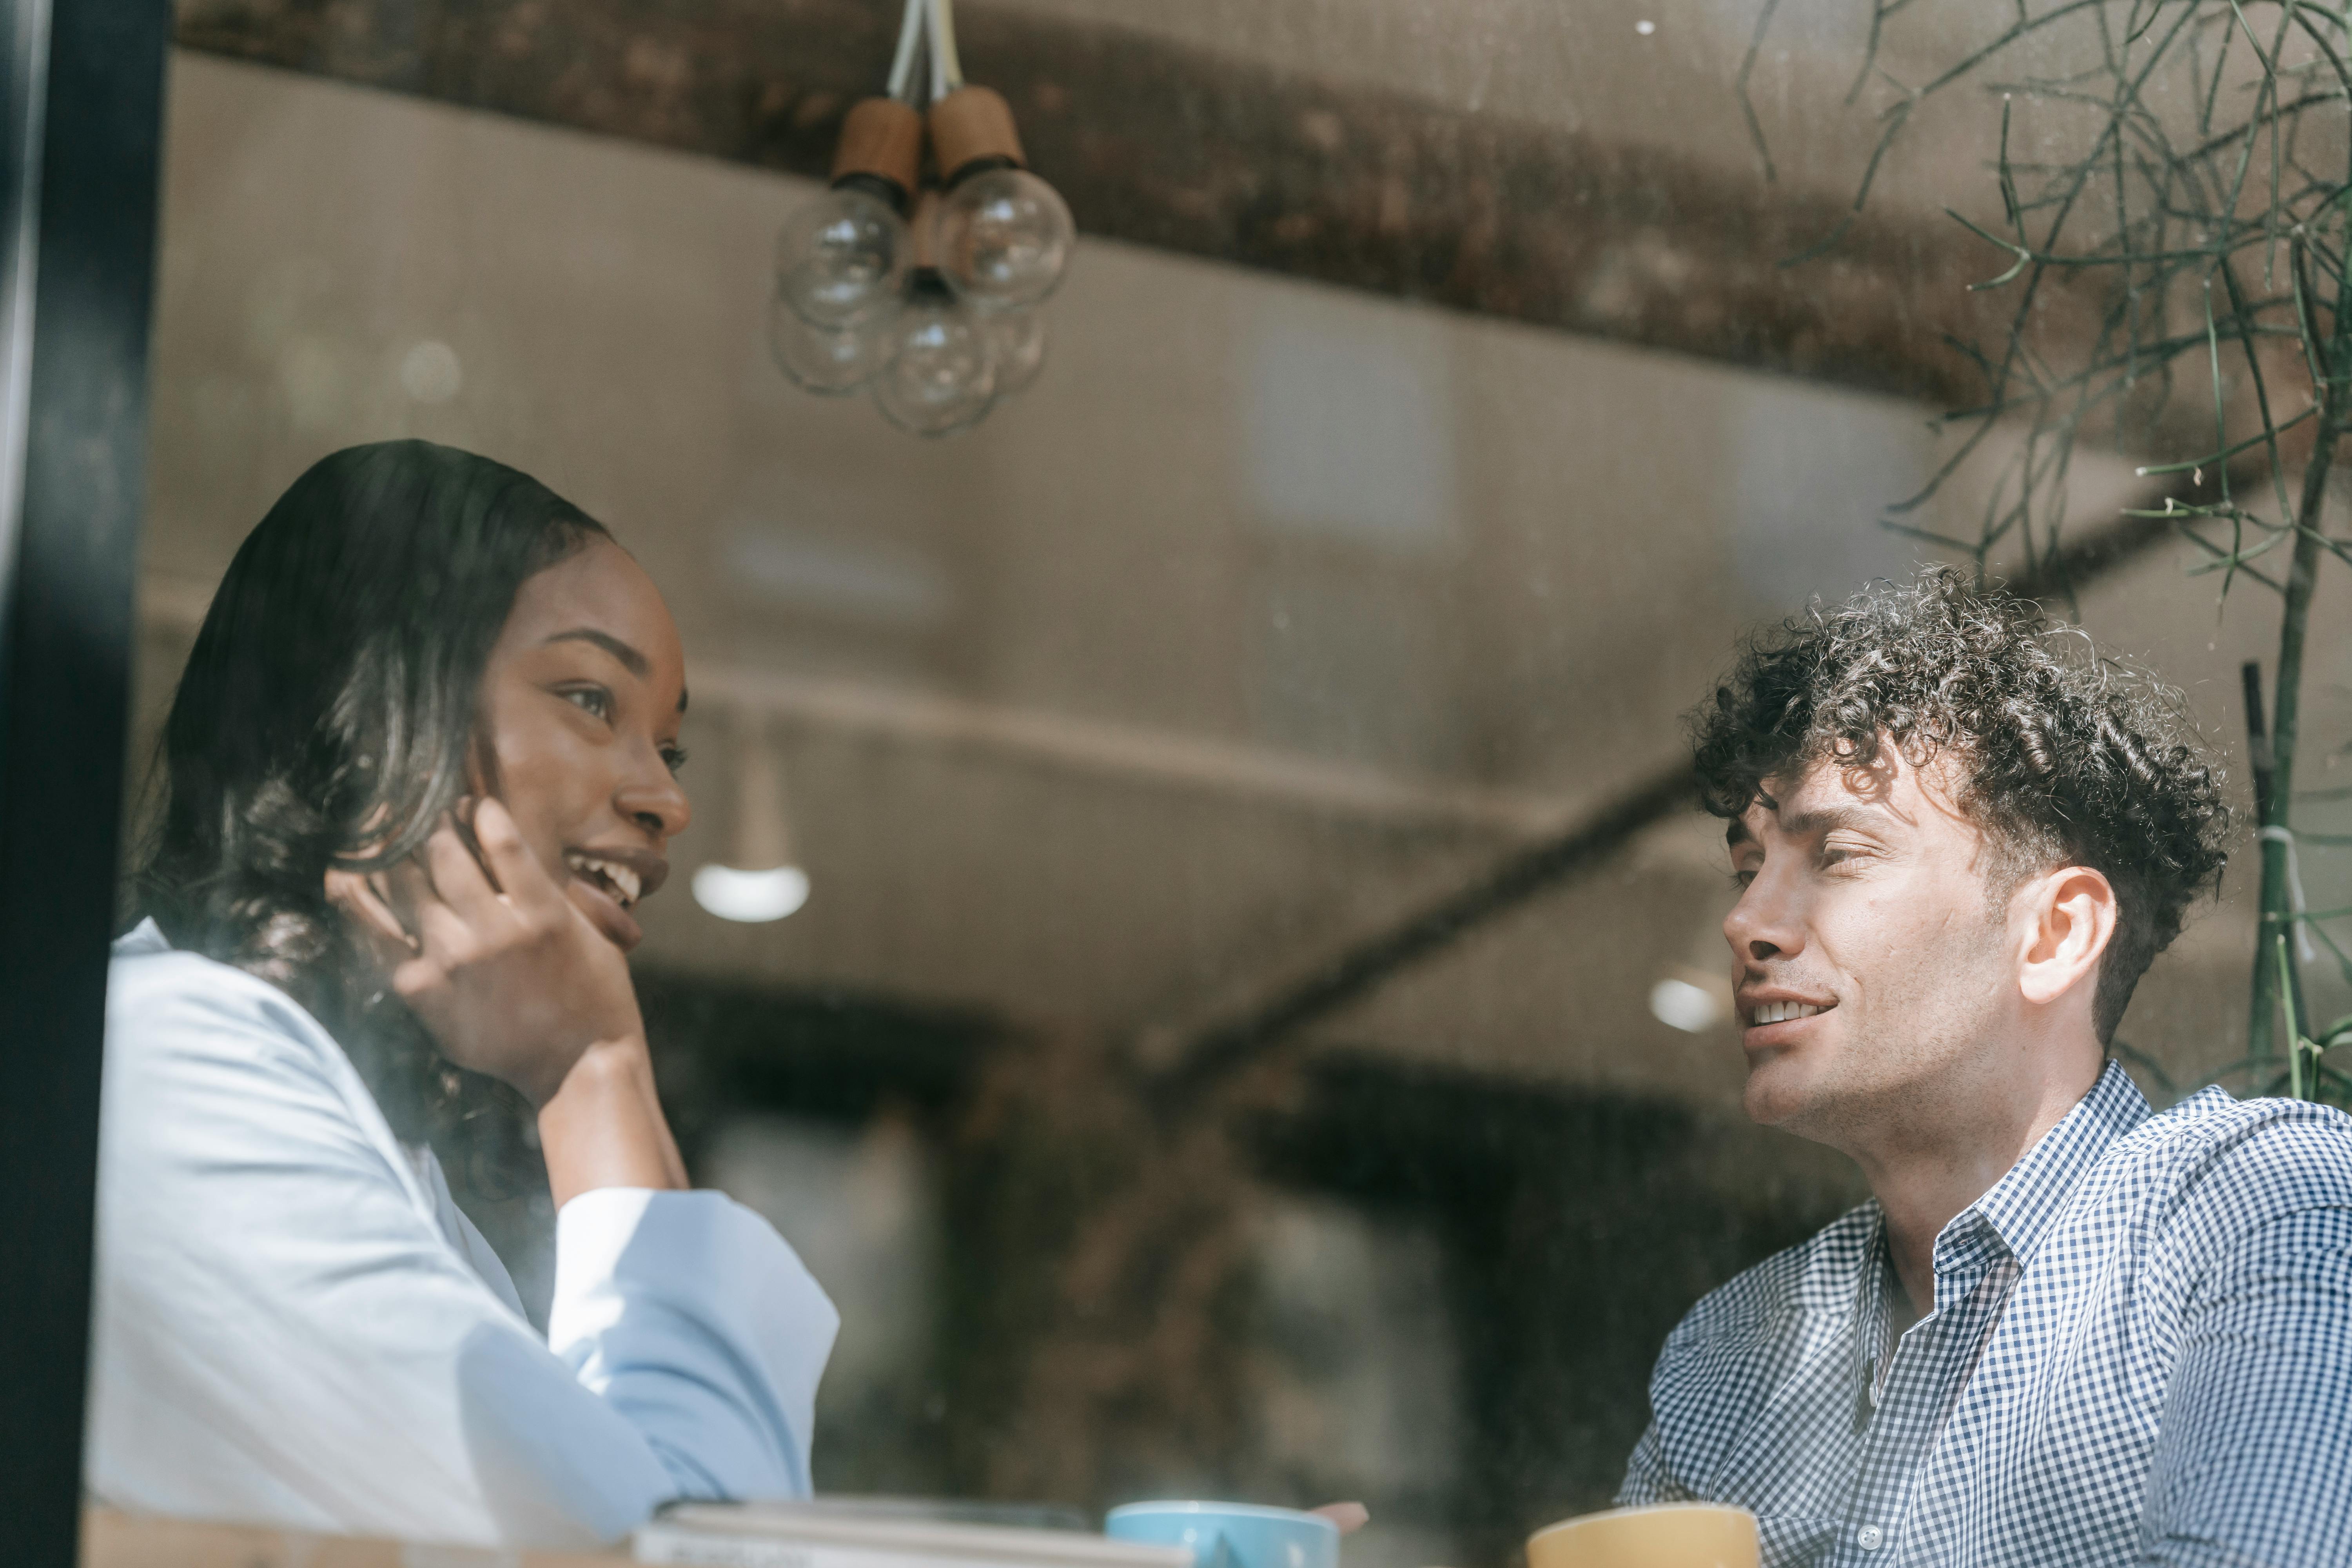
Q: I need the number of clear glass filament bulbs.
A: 5